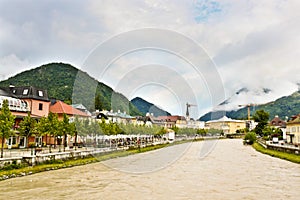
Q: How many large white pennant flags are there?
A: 0